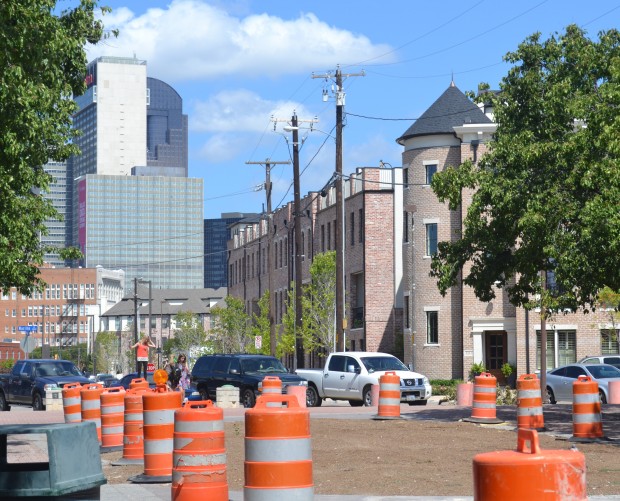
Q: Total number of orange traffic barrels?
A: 14